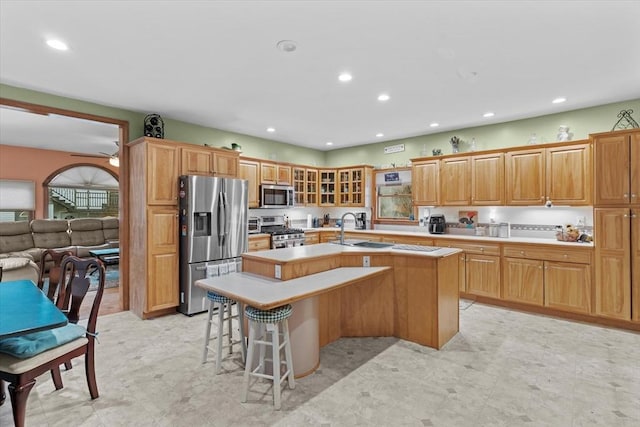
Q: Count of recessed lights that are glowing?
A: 9